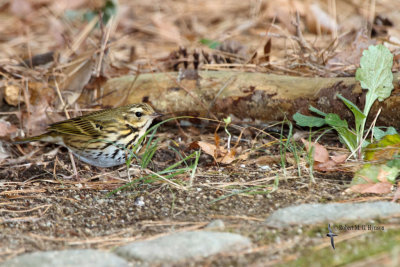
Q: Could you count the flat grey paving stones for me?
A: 3